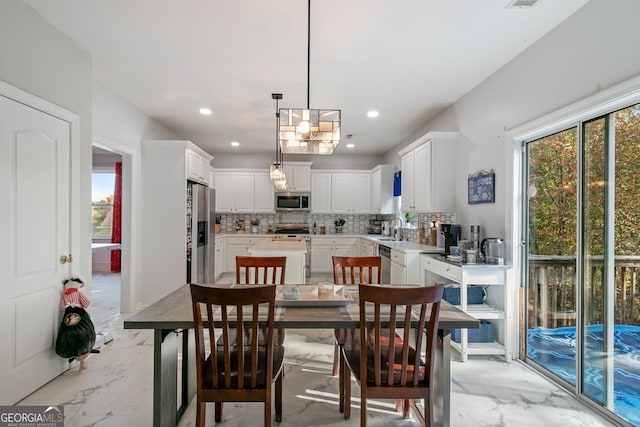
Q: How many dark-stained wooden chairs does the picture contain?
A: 4